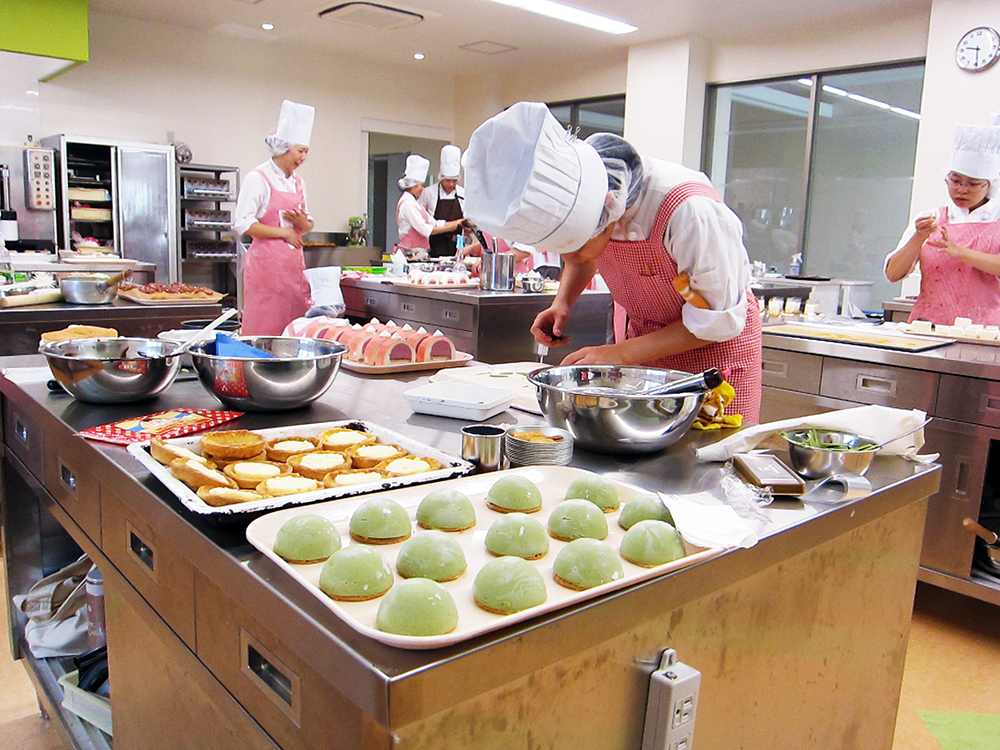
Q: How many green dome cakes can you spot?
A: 14